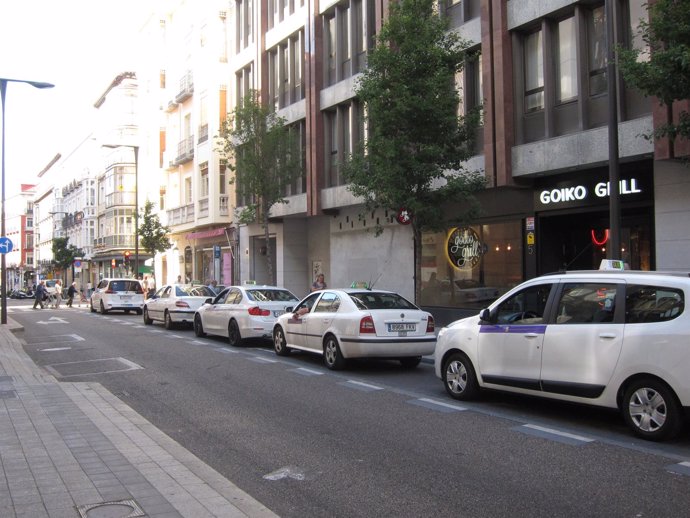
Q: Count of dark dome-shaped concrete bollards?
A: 0